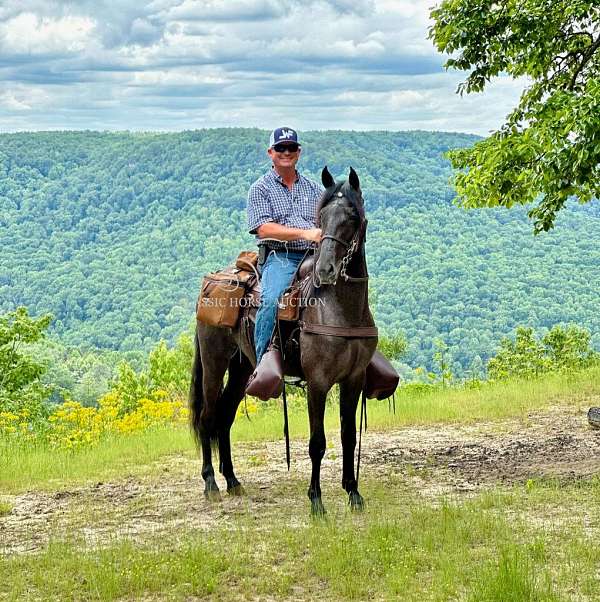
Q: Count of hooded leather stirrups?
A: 2